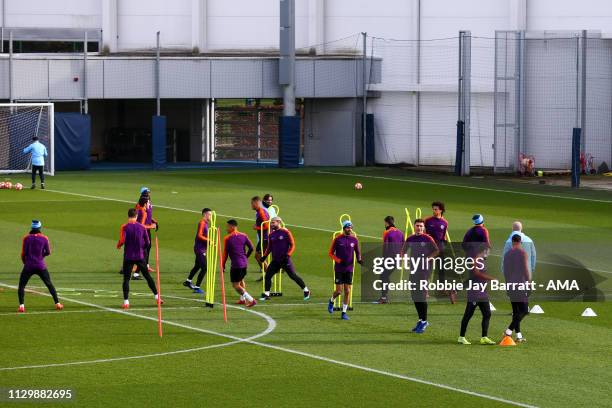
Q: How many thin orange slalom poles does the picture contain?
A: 2